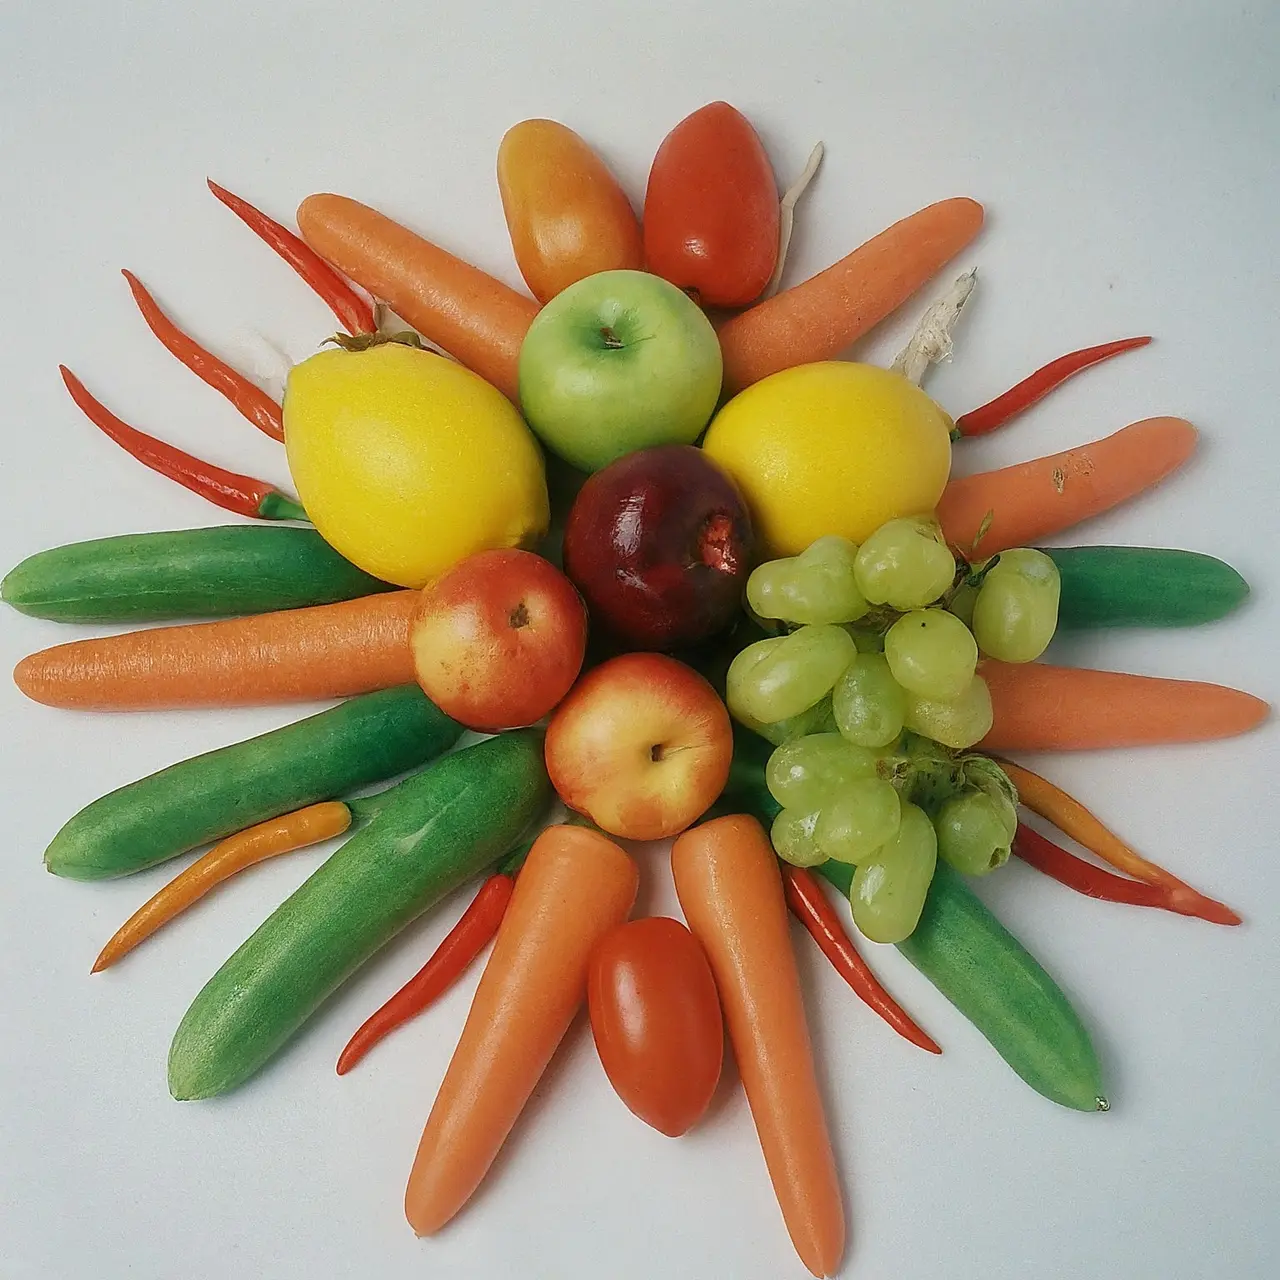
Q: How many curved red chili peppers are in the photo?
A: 7